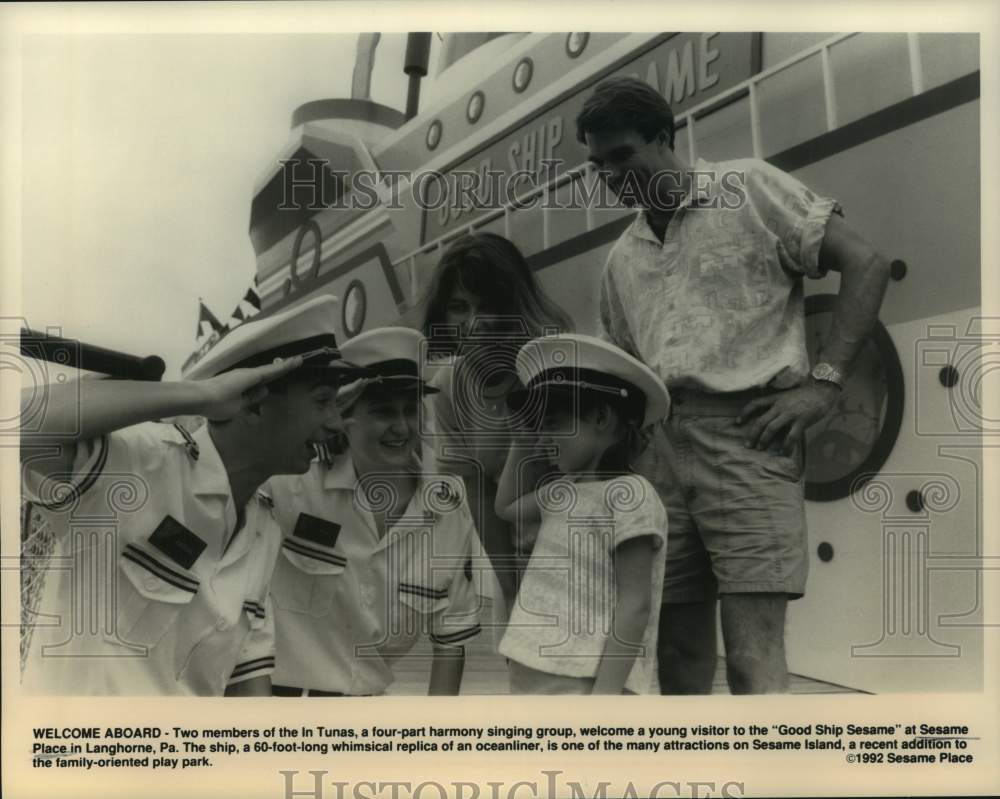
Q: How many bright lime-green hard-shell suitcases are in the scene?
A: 0